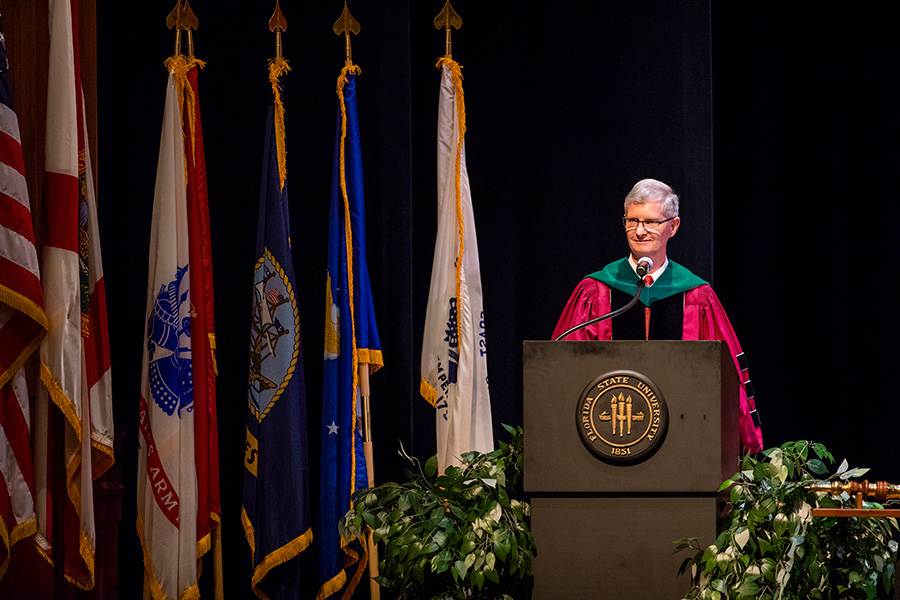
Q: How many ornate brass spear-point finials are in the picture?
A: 5